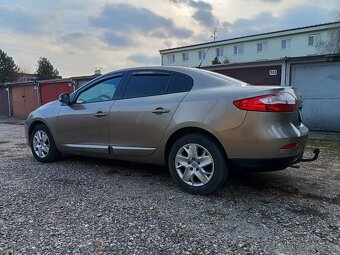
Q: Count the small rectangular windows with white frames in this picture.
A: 8